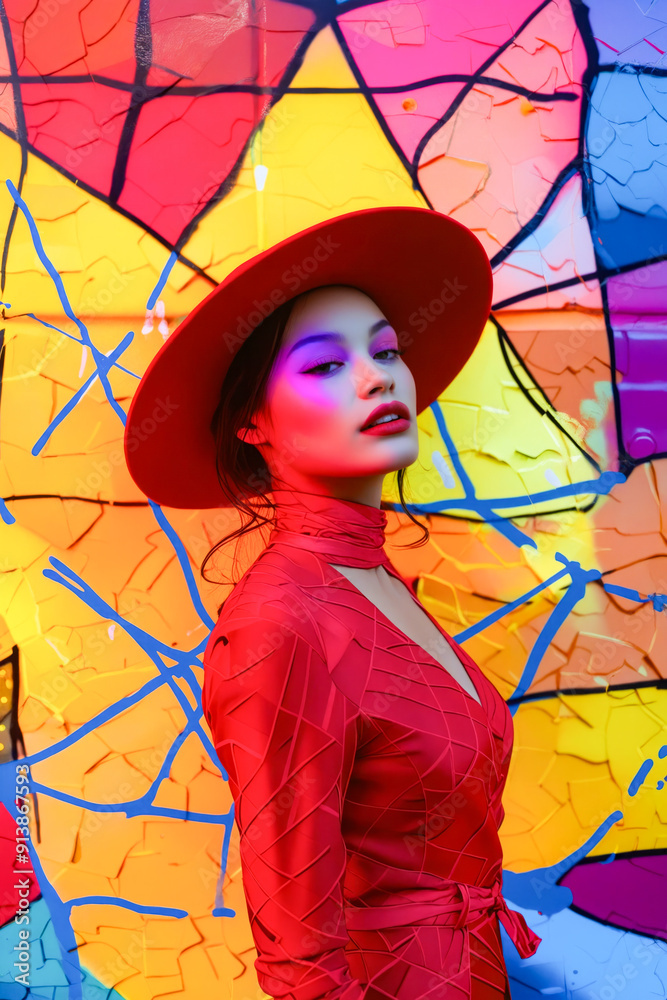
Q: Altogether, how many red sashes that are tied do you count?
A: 1